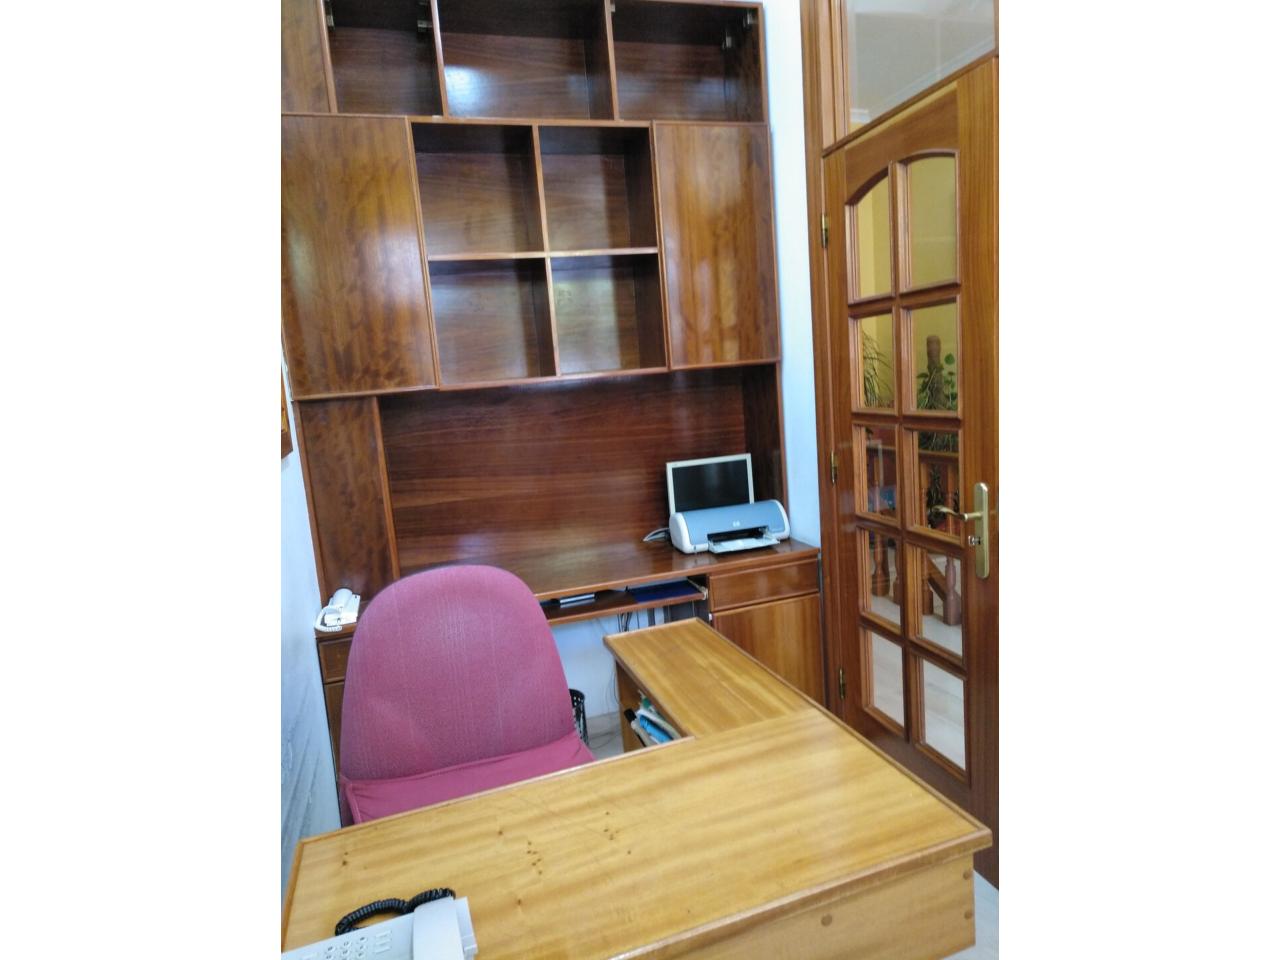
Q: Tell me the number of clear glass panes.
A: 11